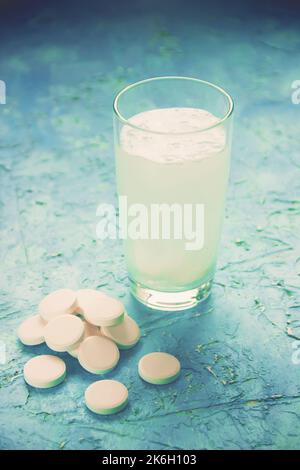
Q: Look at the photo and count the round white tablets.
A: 11